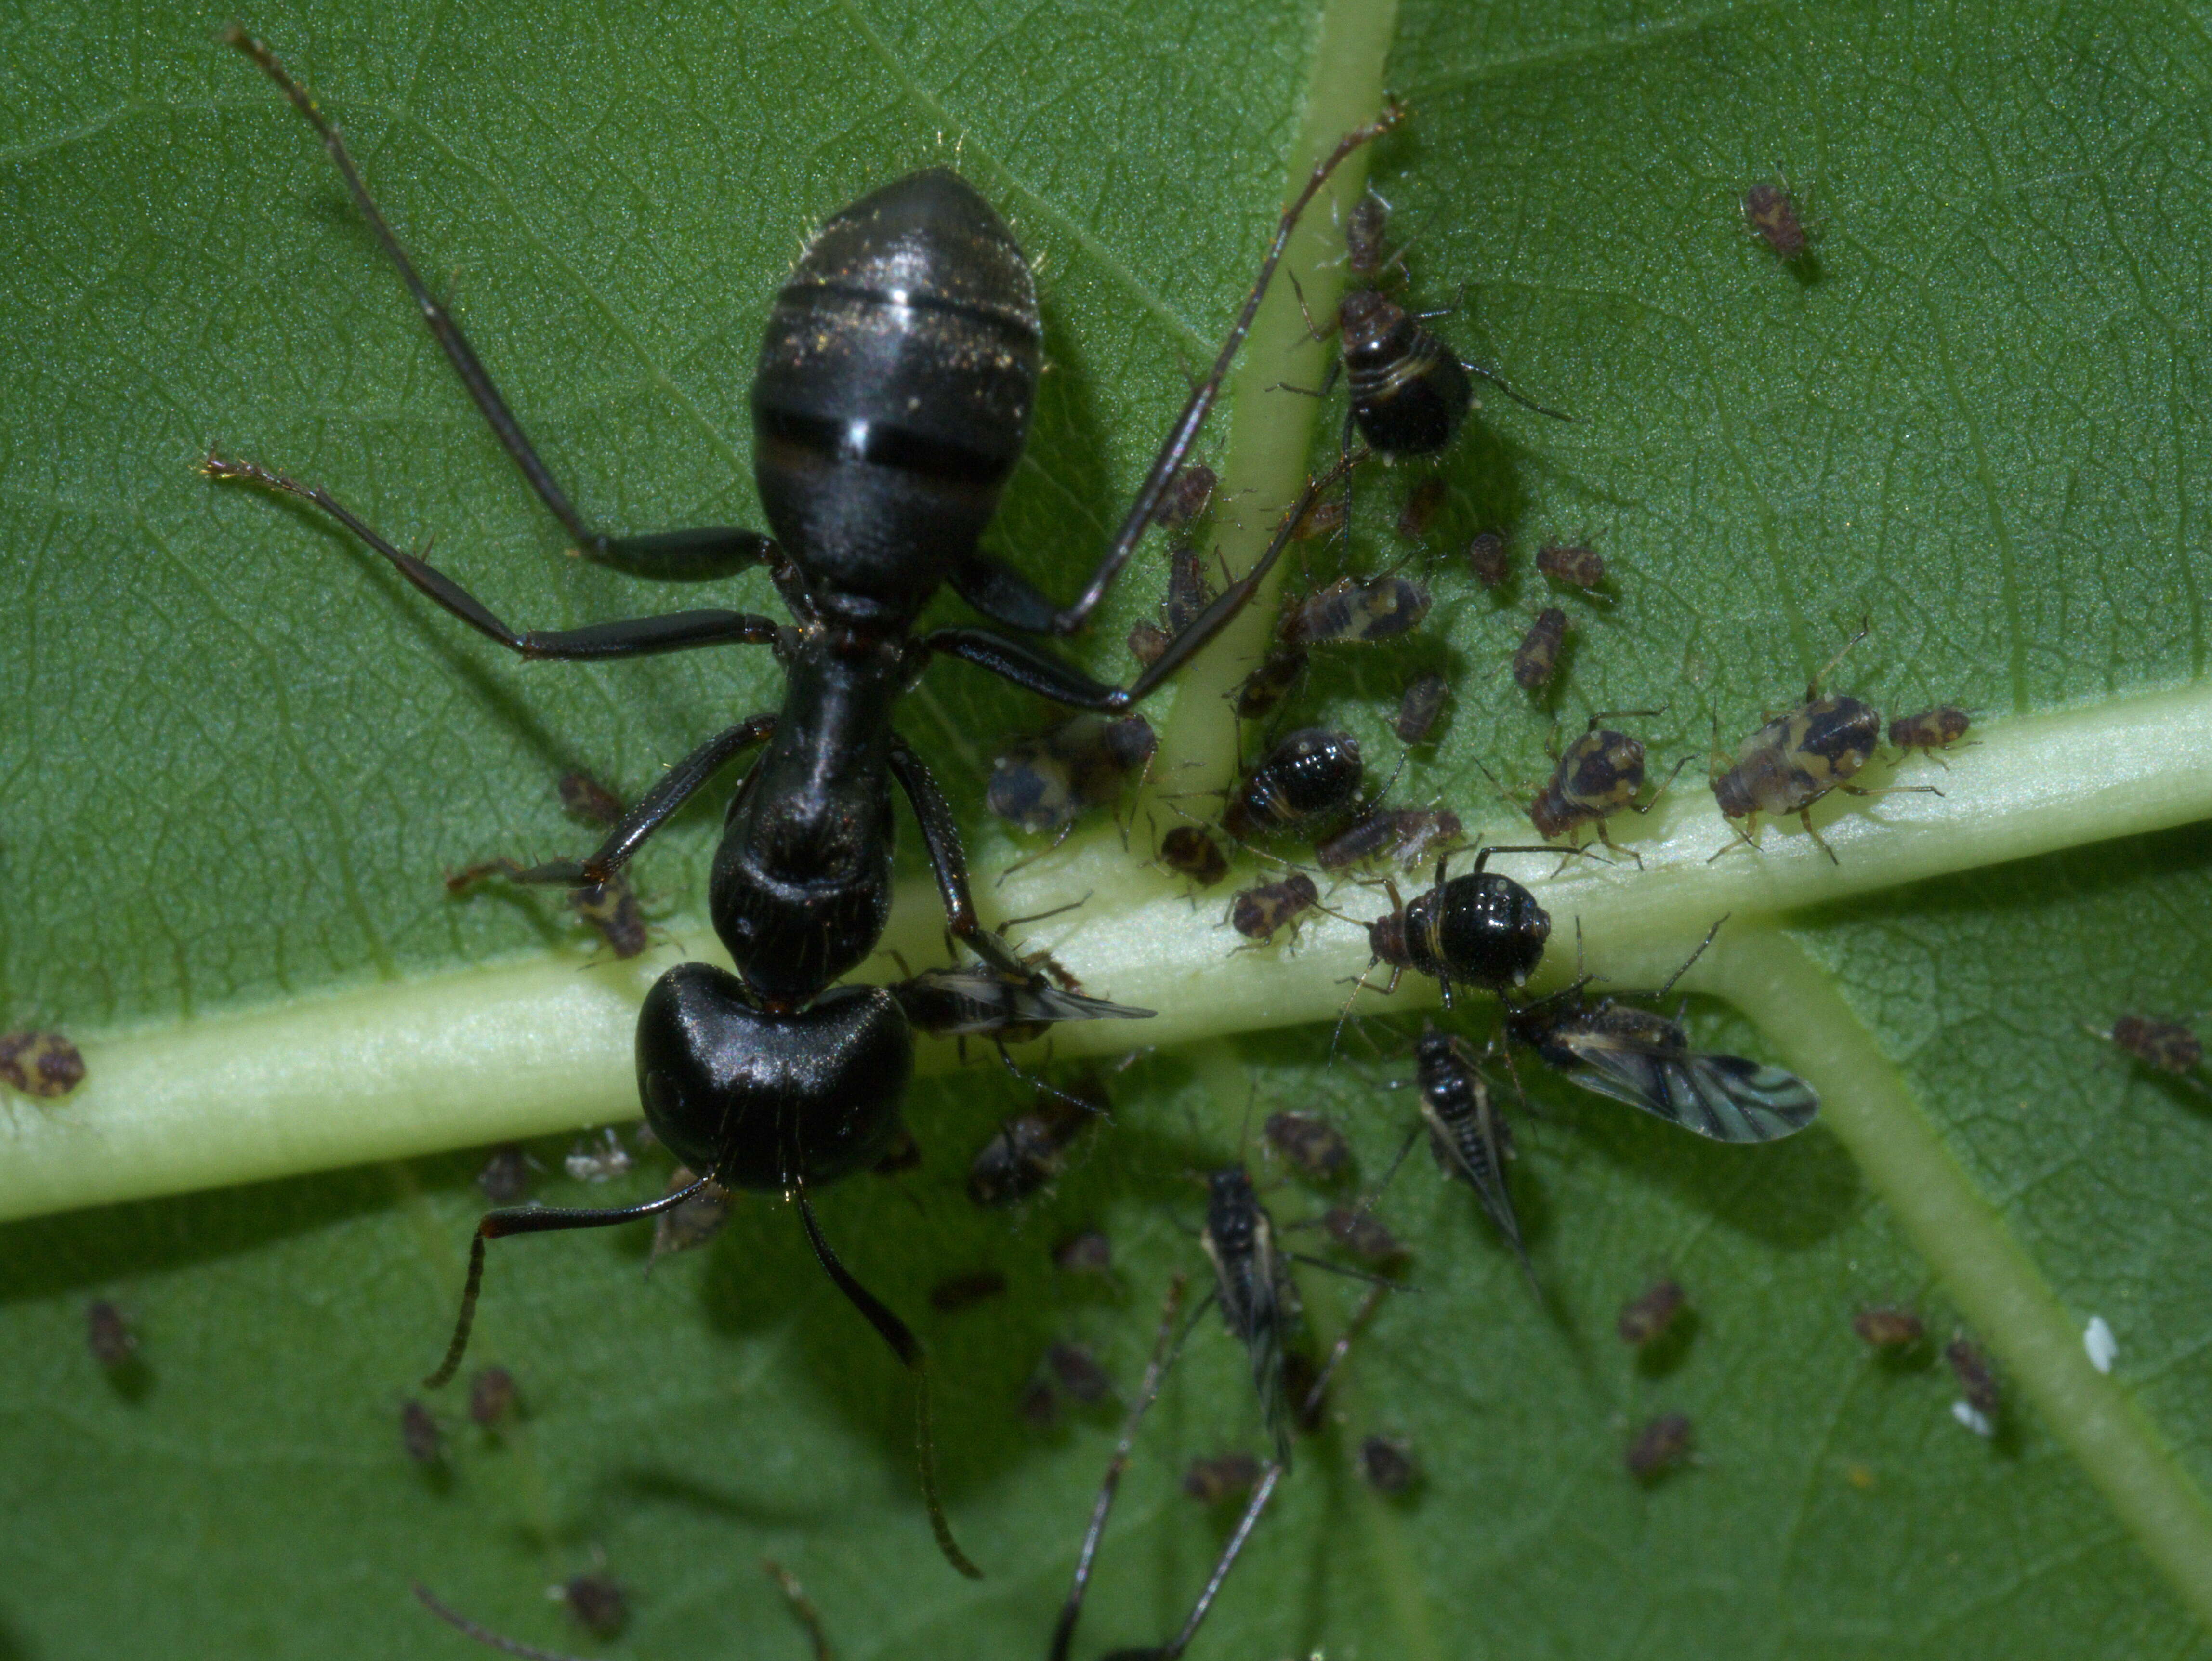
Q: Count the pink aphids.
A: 0